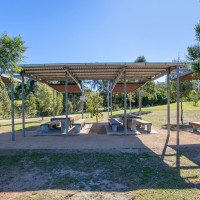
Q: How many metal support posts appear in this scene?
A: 12